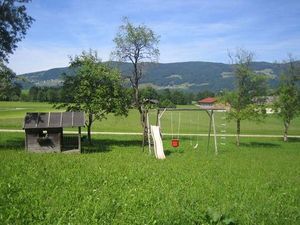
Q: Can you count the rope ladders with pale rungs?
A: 1